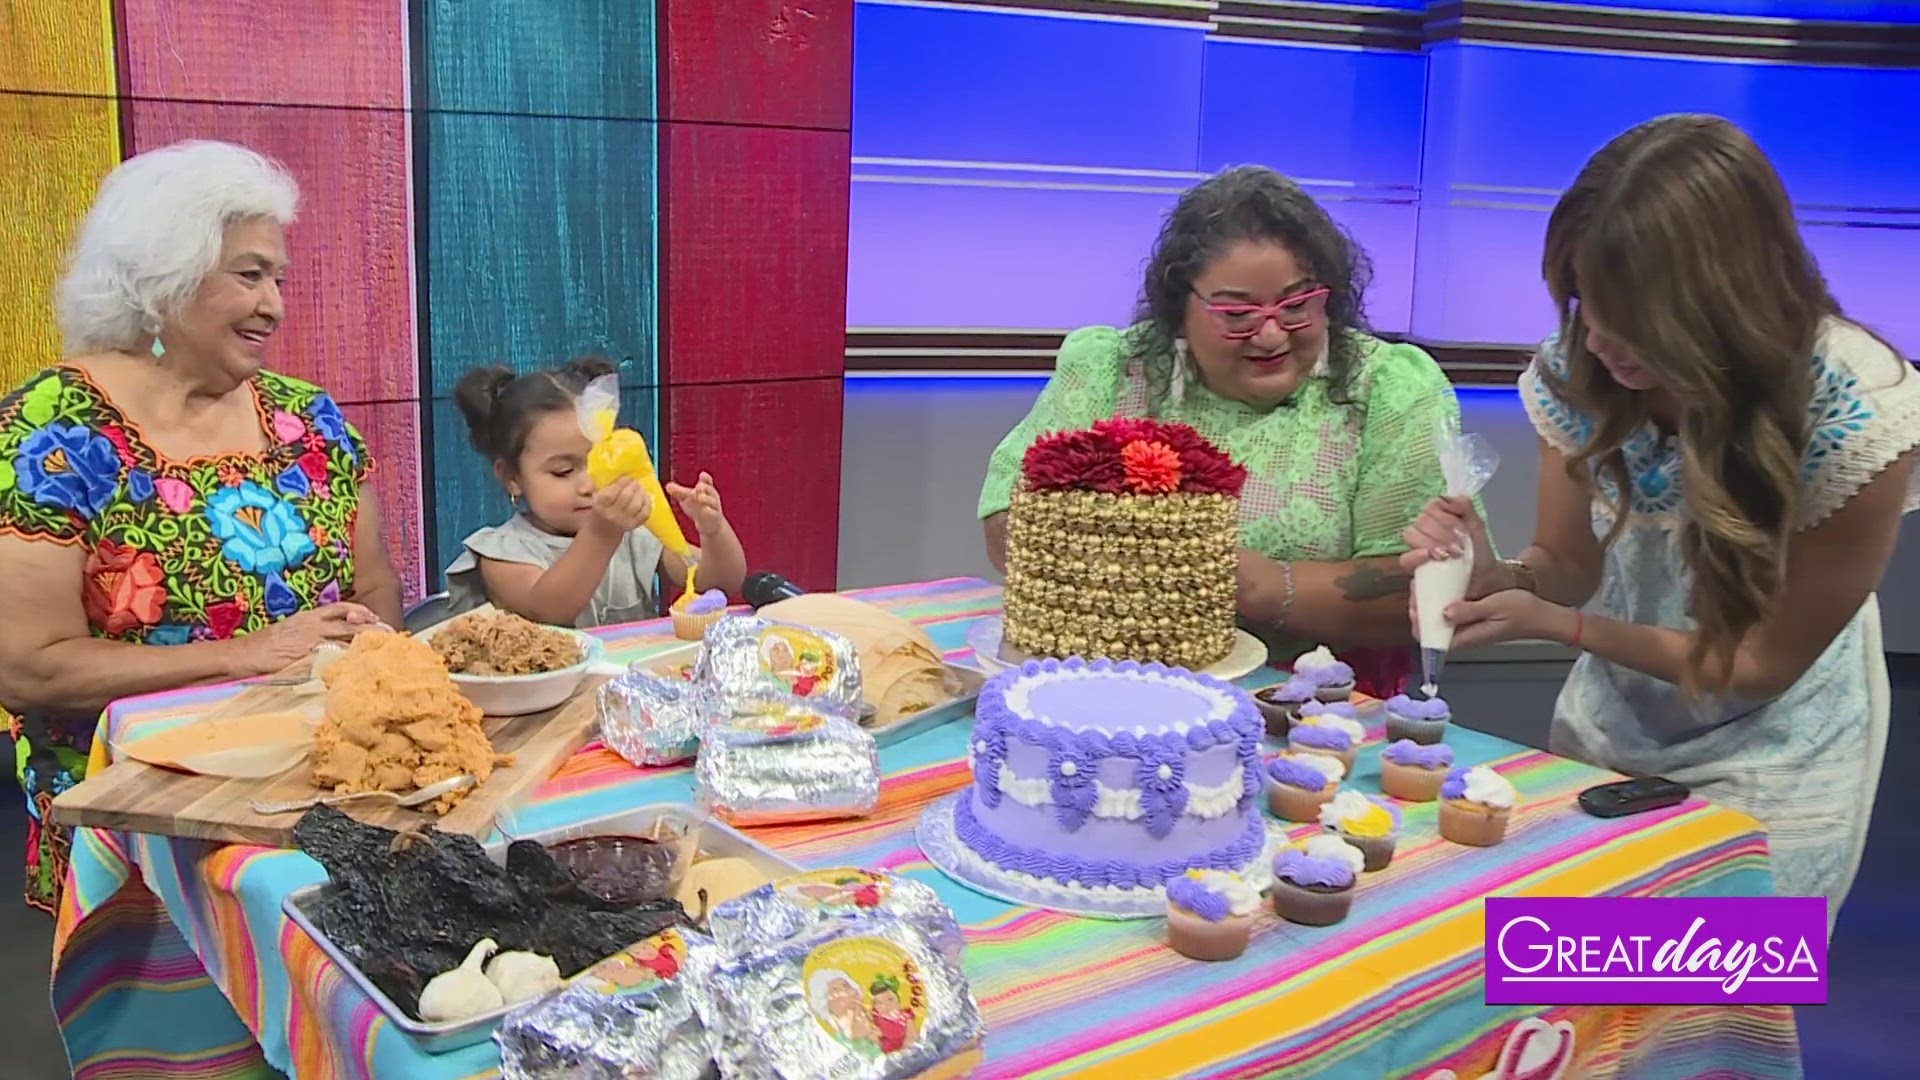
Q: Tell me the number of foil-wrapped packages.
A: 6